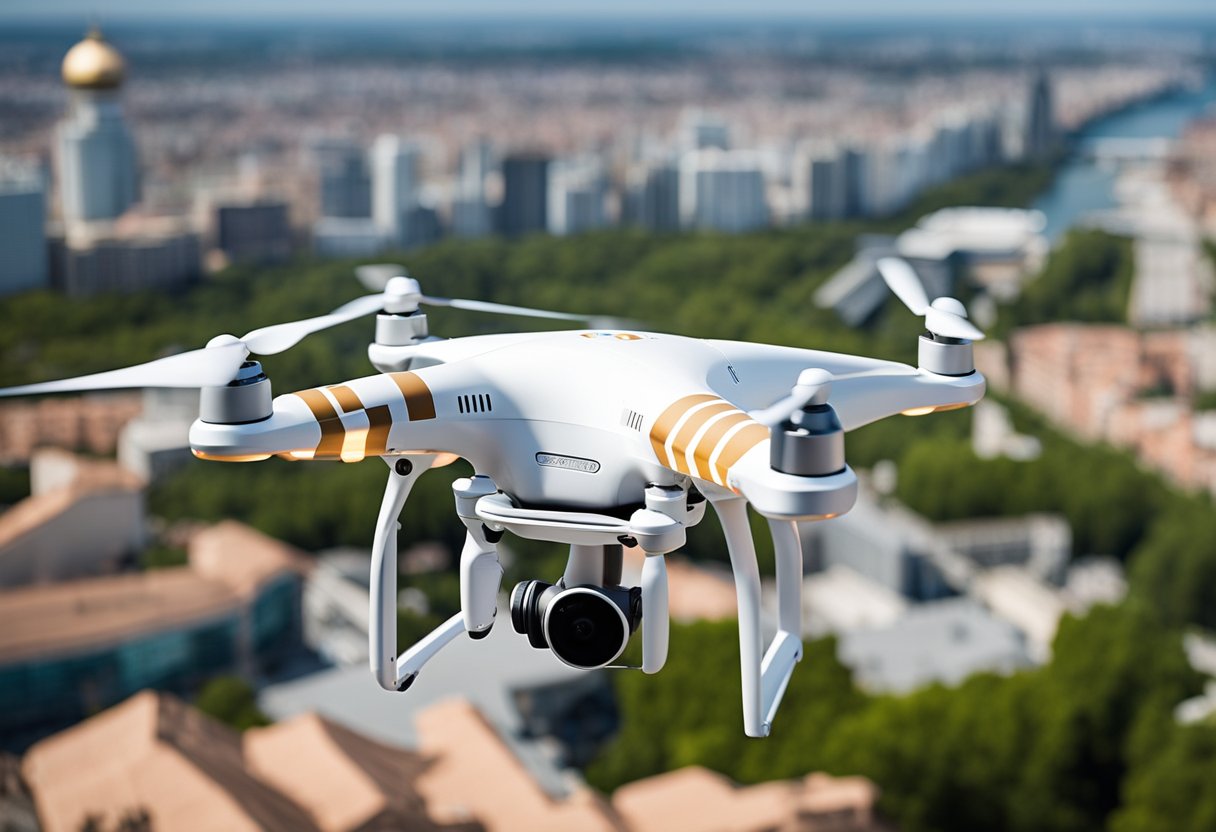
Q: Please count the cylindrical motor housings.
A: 4